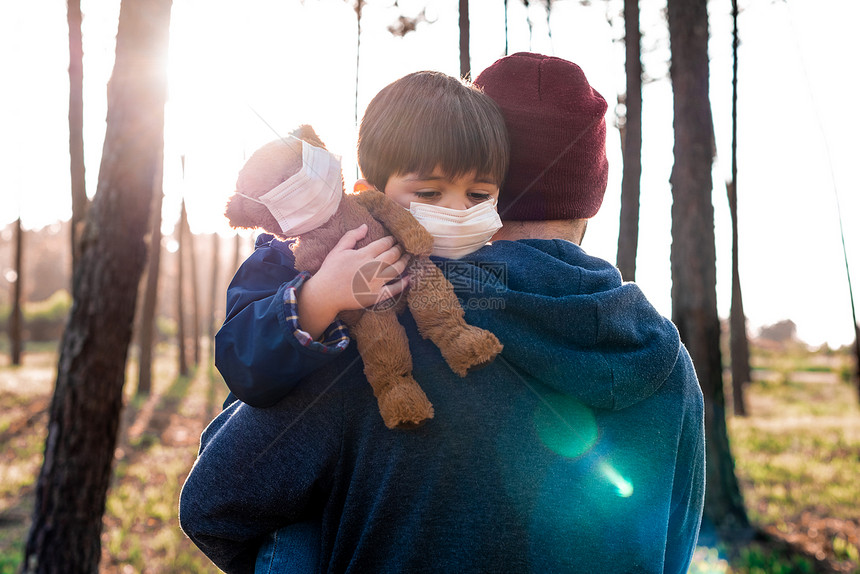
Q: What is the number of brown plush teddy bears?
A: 1